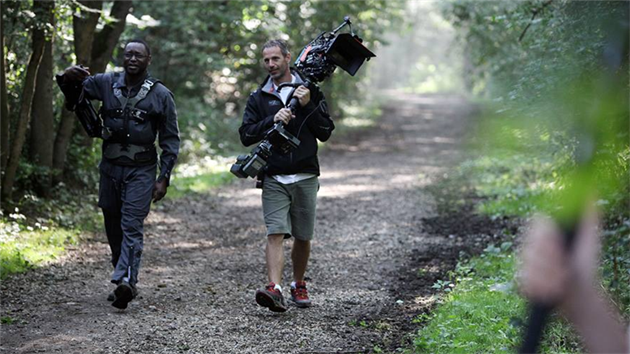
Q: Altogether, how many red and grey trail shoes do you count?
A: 2